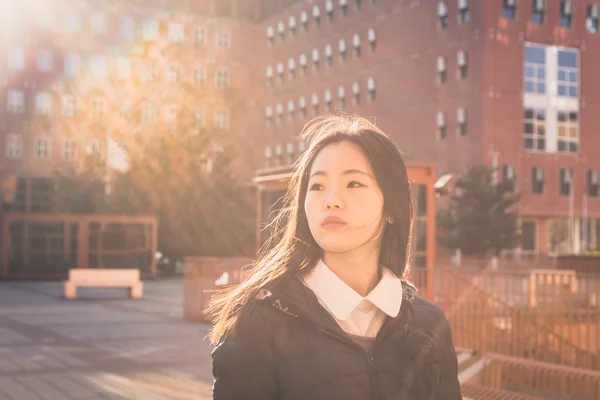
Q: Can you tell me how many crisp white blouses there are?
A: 1